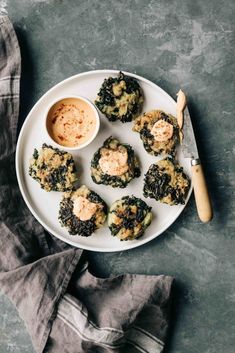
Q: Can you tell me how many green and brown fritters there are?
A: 7